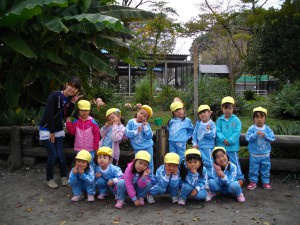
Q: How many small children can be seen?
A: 13